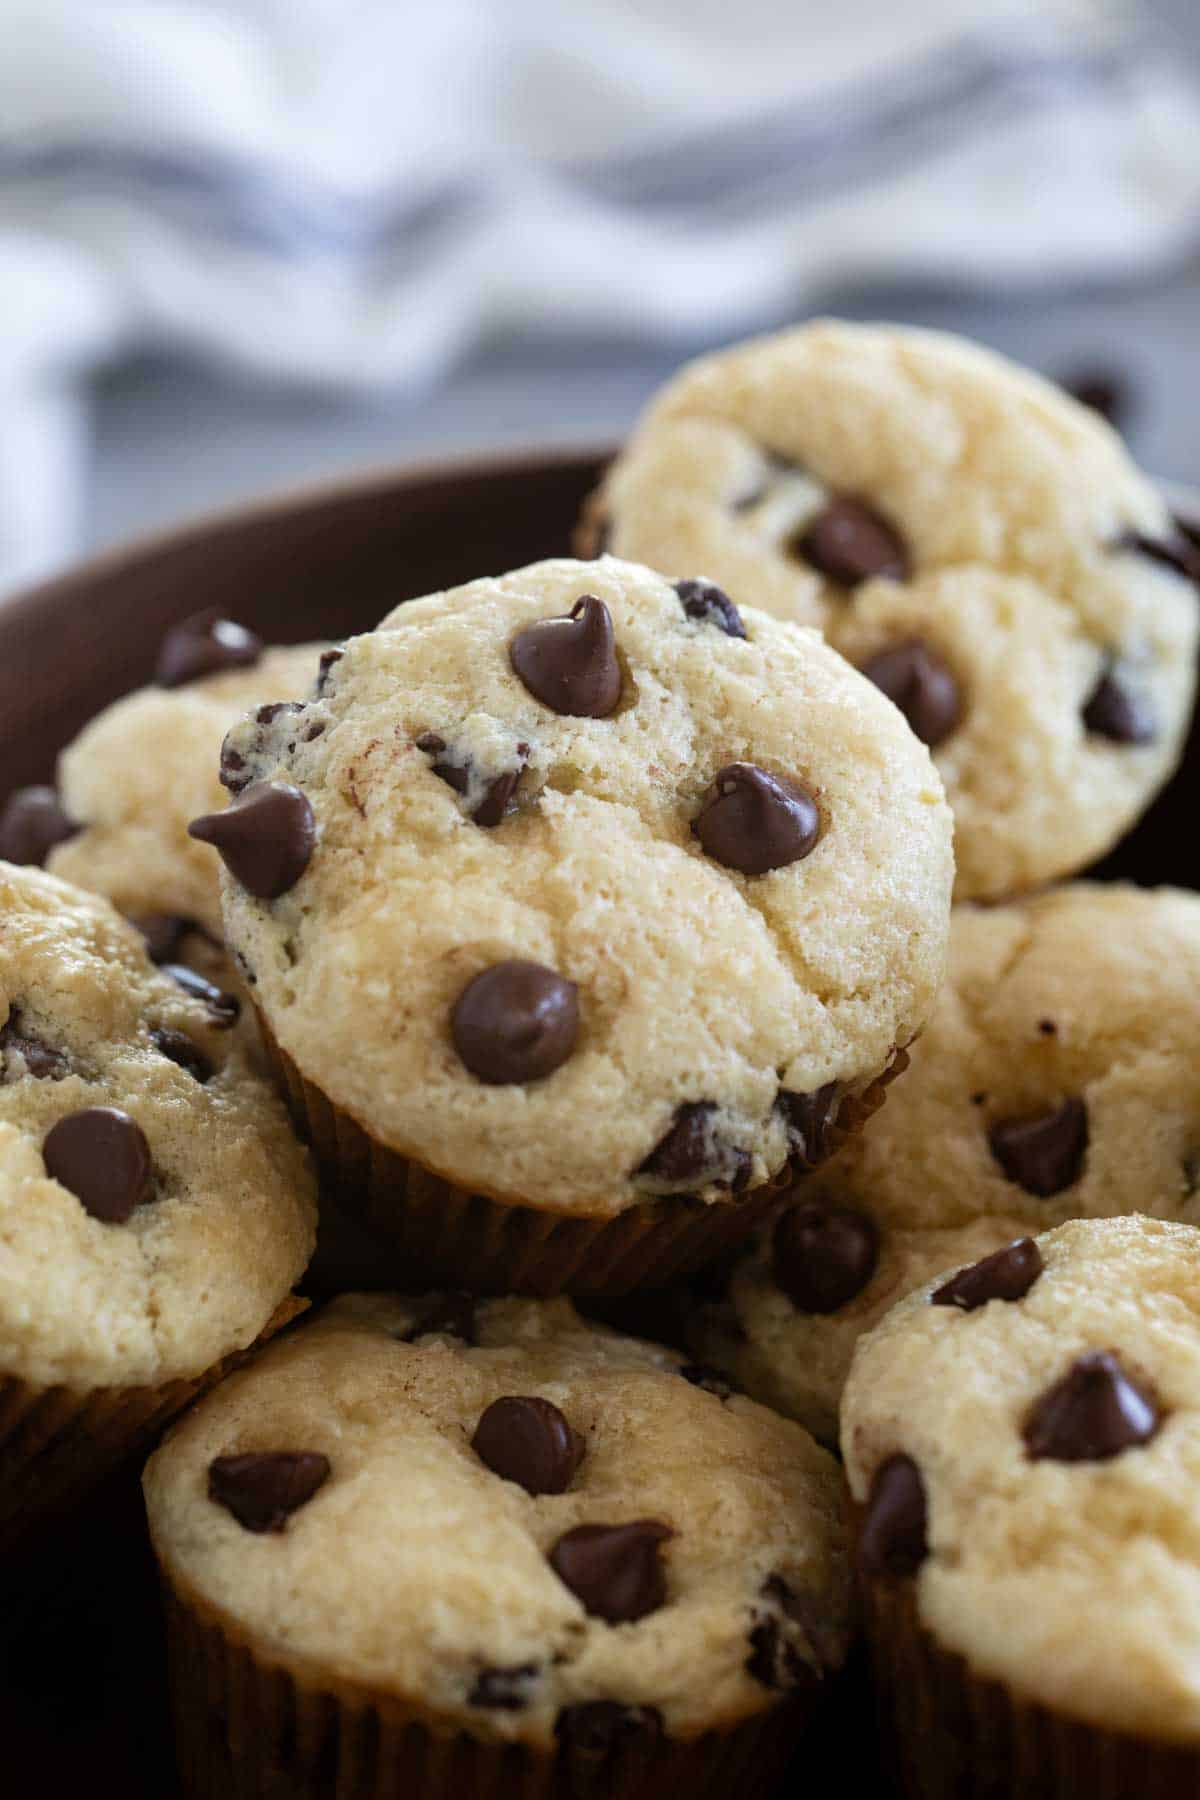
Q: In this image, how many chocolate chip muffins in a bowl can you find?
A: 7